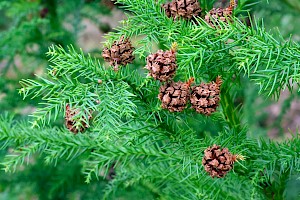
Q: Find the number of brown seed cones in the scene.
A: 8